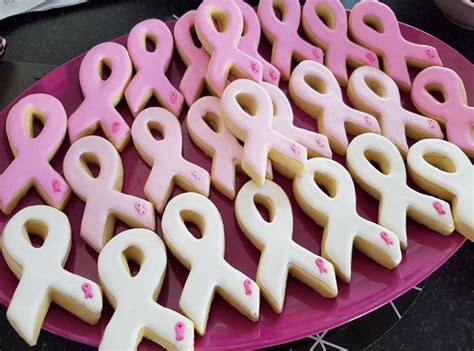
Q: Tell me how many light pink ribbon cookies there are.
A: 7